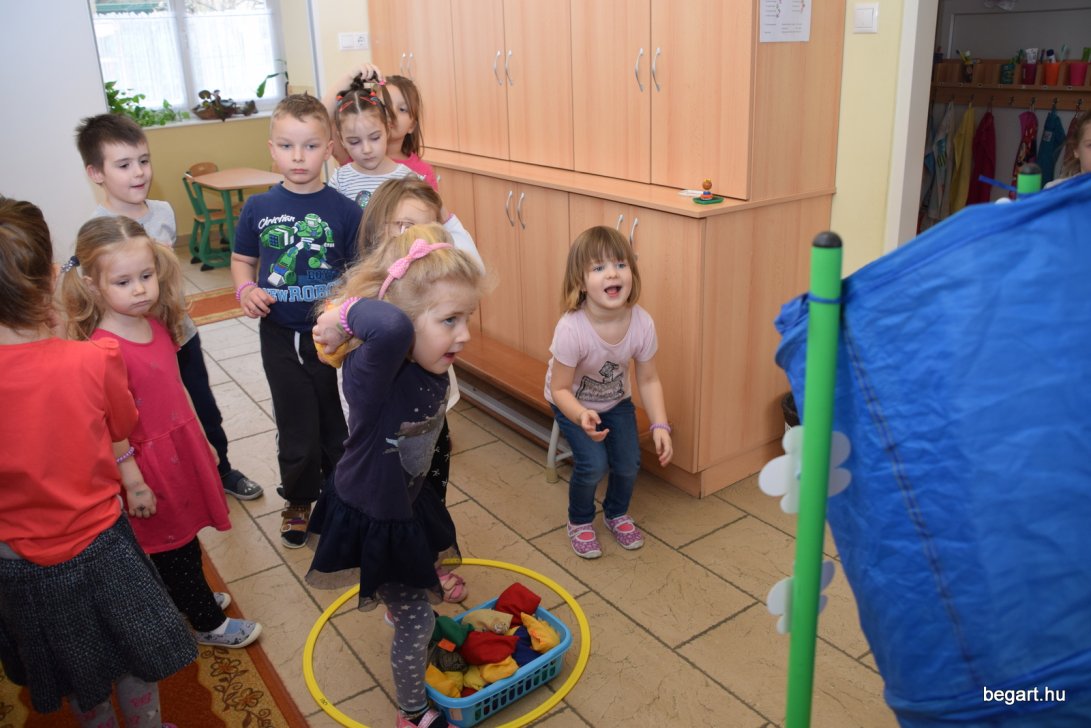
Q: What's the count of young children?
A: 10